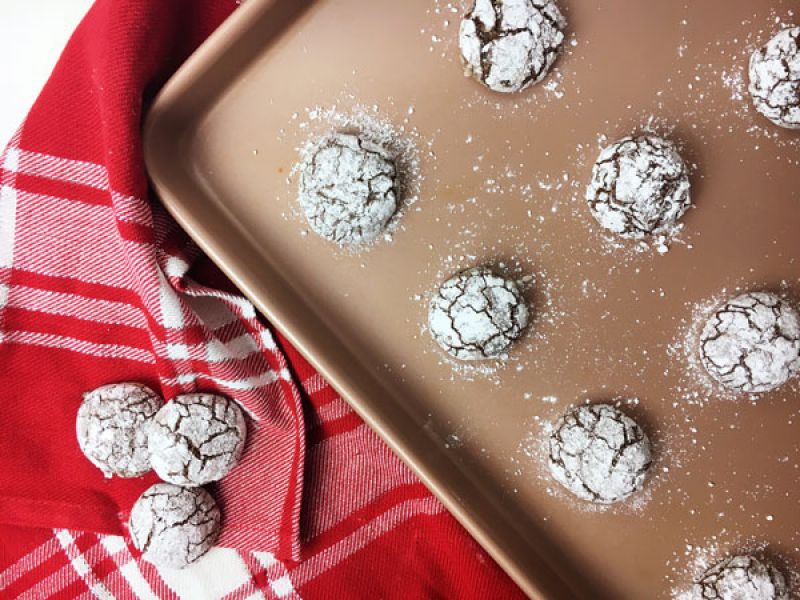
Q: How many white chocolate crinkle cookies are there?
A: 11